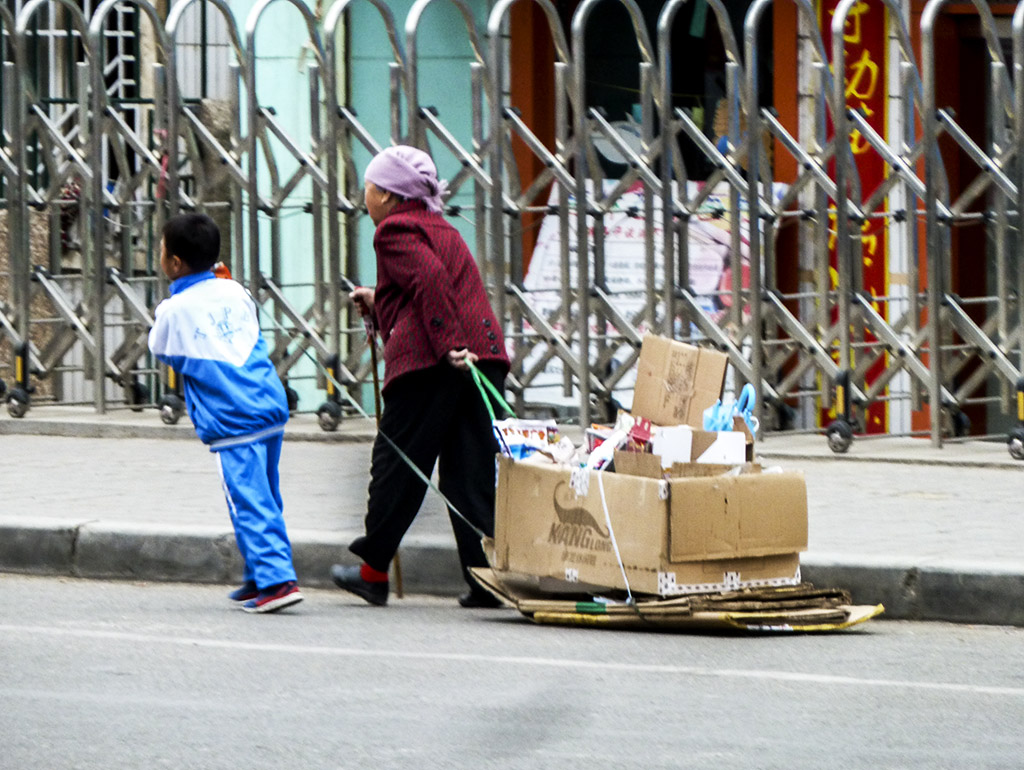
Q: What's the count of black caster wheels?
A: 5